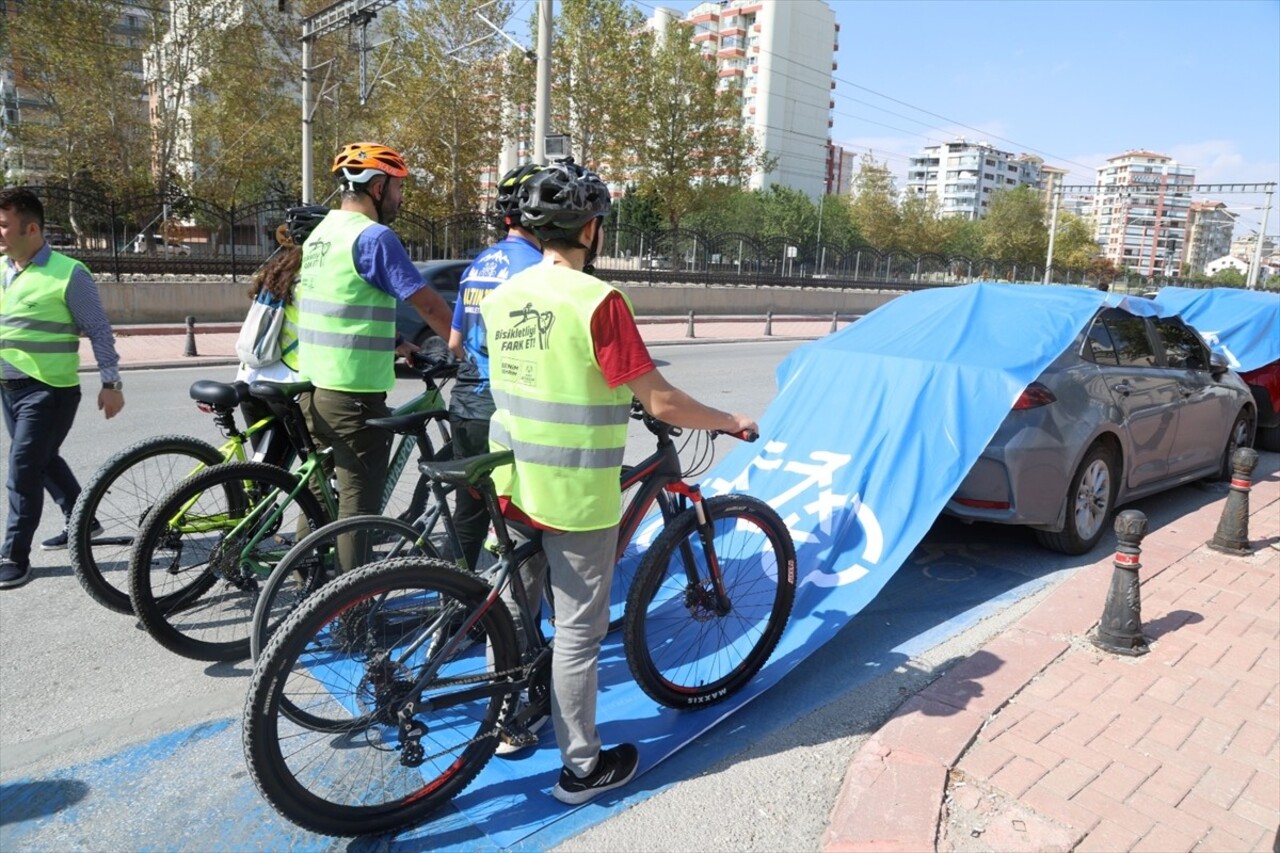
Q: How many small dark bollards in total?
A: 6